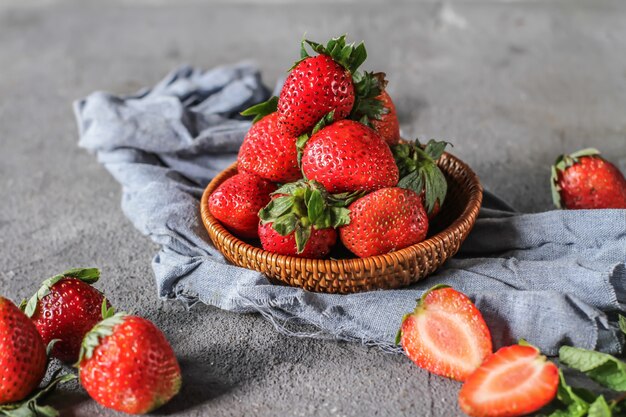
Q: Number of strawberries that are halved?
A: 2